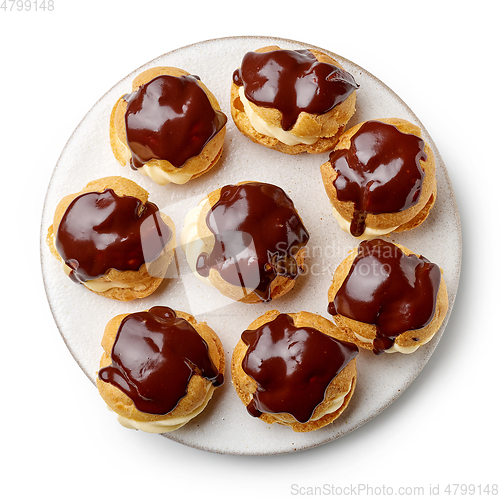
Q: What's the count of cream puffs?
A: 8